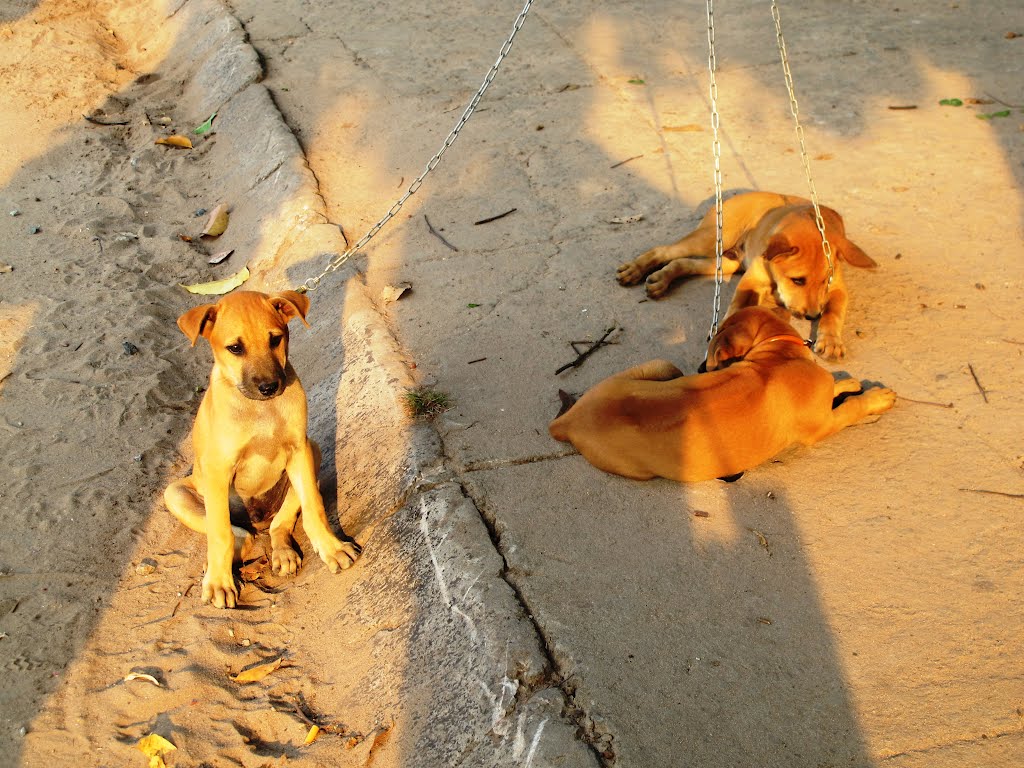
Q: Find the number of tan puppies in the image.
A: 3